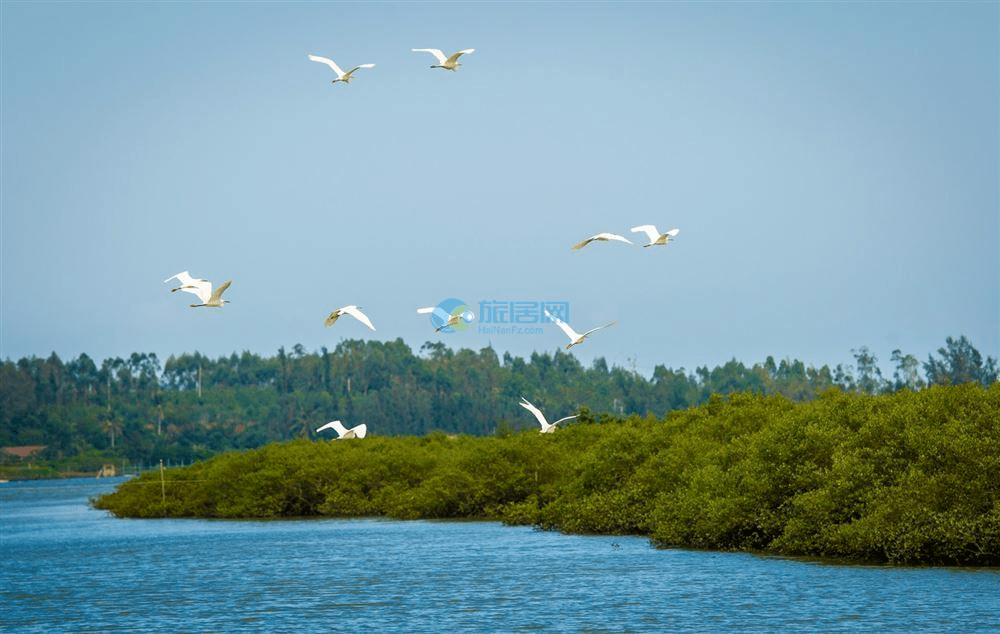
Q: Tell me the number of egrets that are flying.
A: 11